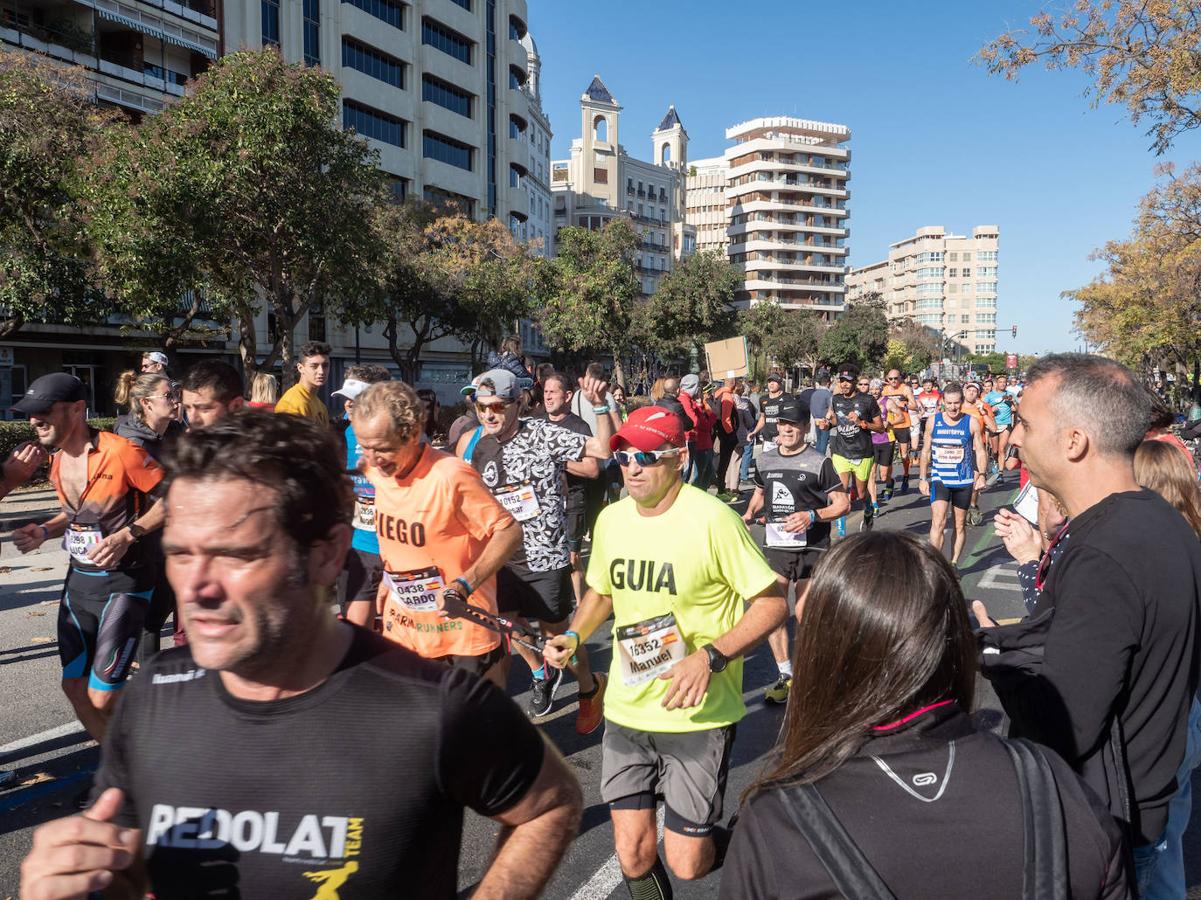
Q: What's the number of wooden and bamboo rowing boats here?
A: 0